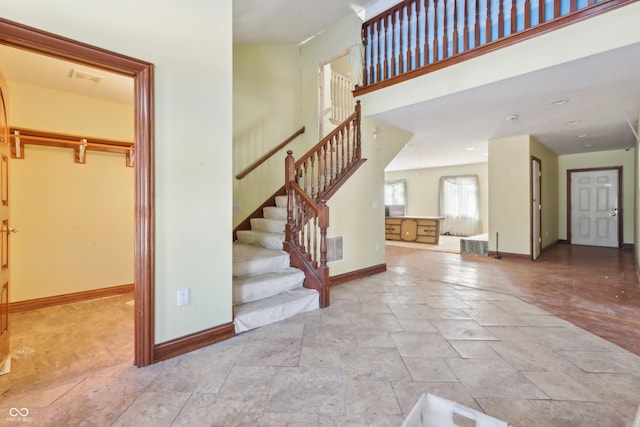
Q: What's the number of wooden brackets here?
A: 3